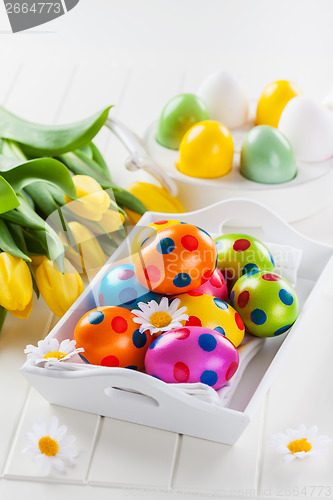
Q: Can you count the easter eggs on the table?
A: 15